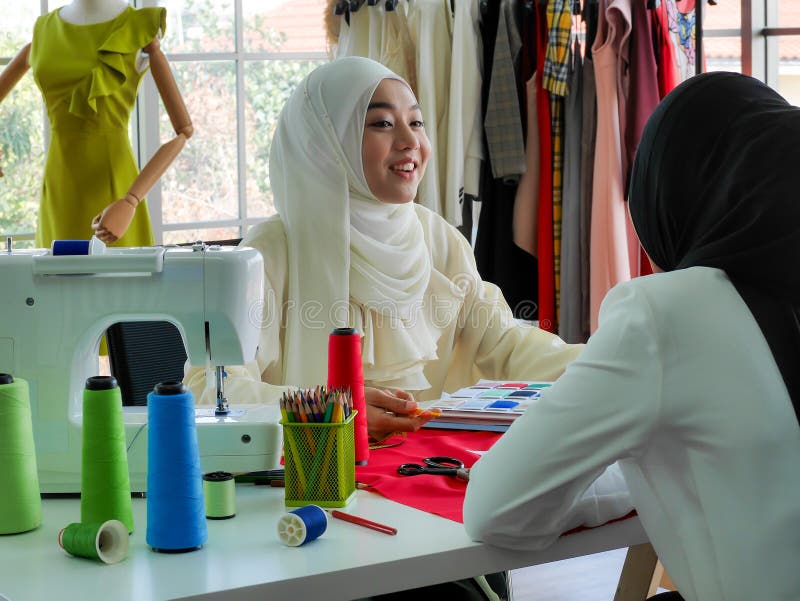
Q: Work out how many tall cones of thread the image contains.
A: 4